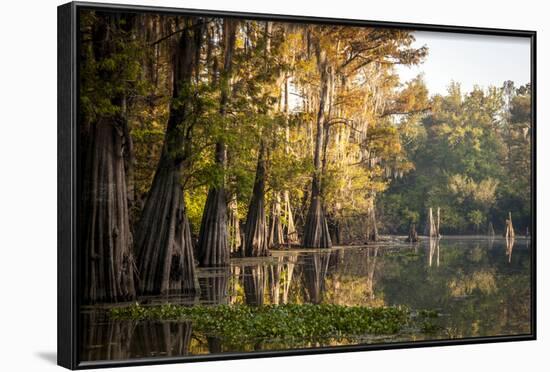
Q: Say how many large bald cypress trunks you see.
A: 5